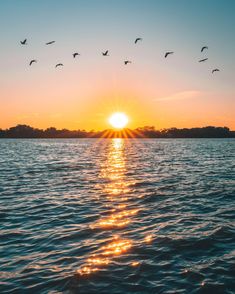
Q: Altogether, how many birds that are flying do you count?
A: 12